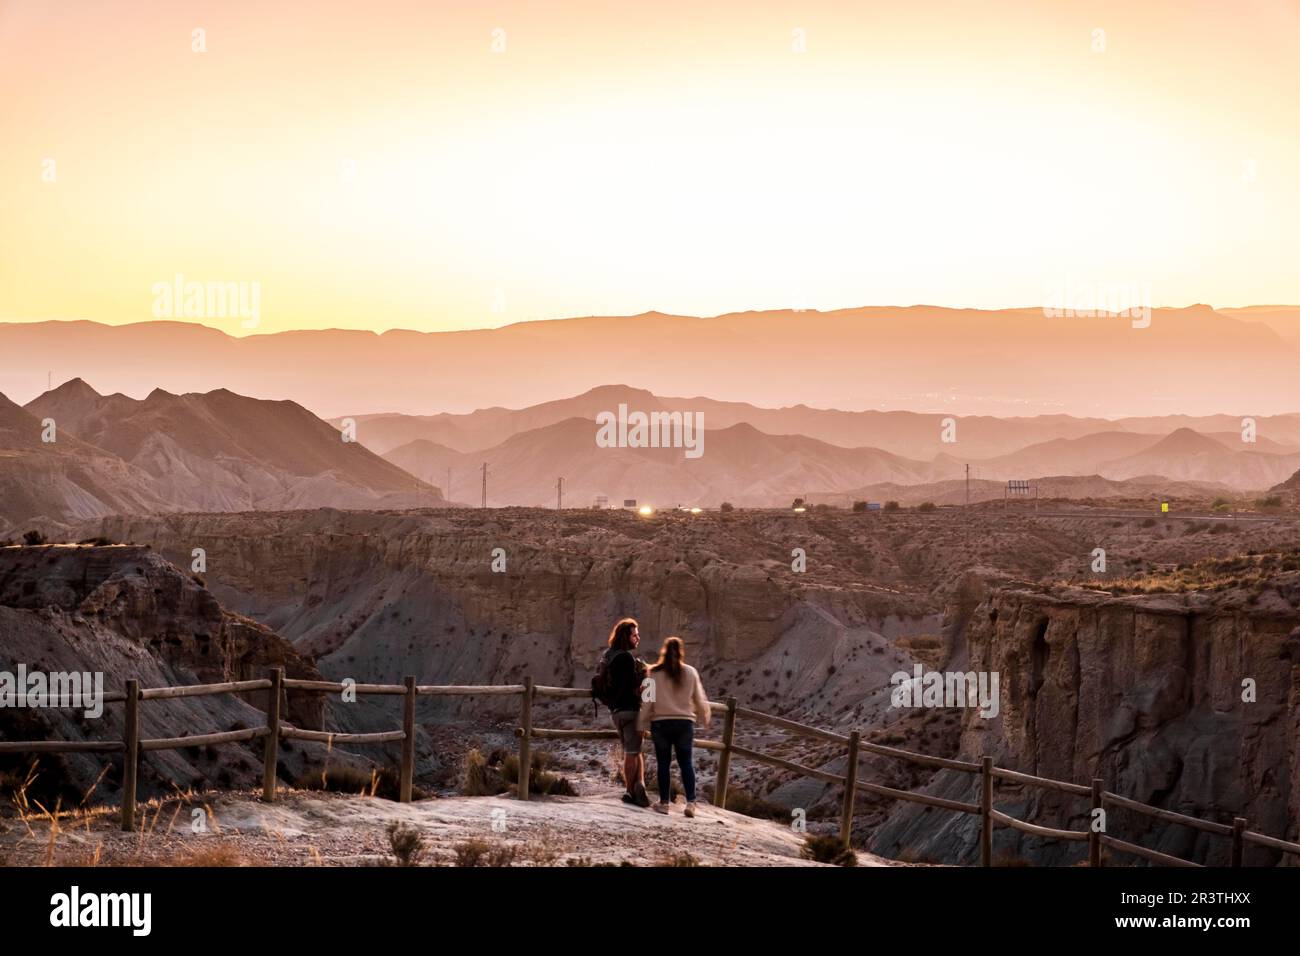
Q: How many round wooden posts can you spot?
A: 9